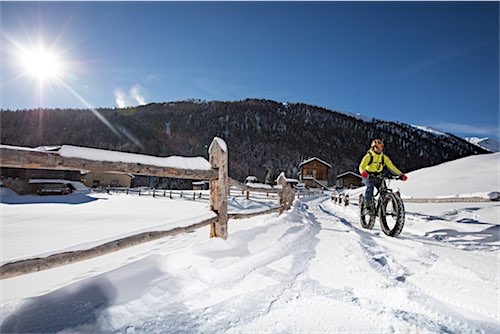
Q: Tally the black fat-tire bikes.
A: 1